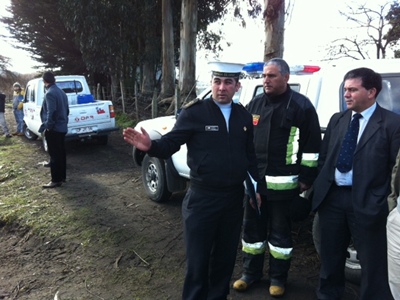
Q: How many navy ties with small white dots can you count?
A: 1